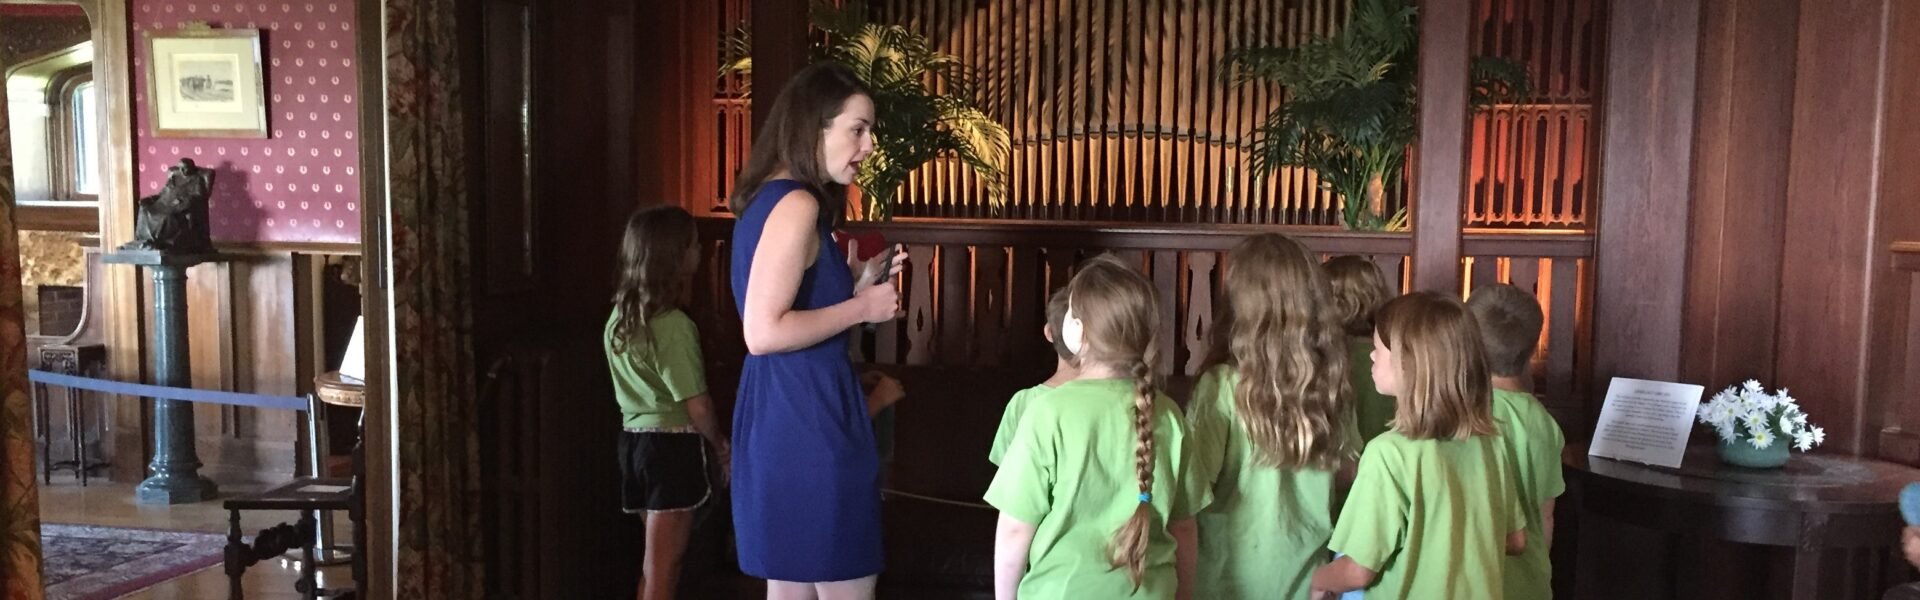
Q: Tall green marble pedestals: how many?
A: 1